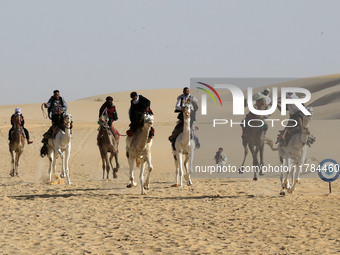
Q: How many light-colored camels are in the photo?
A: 4